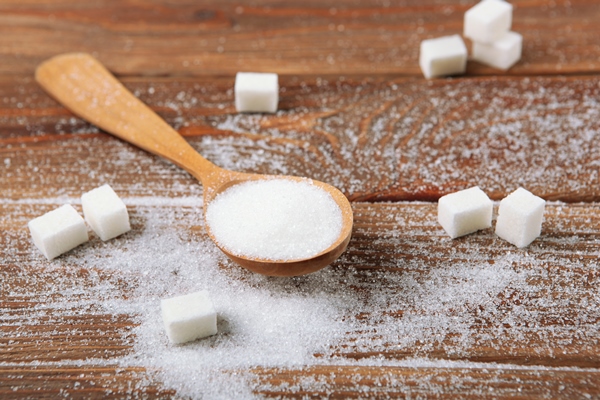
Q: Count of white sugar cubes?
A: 9